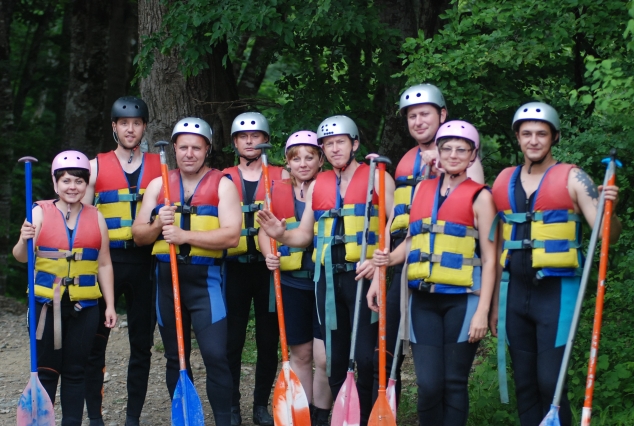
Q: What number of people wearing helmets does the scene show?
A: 9